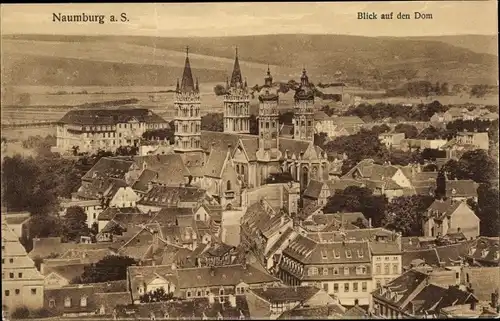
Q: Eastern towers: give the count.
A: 2